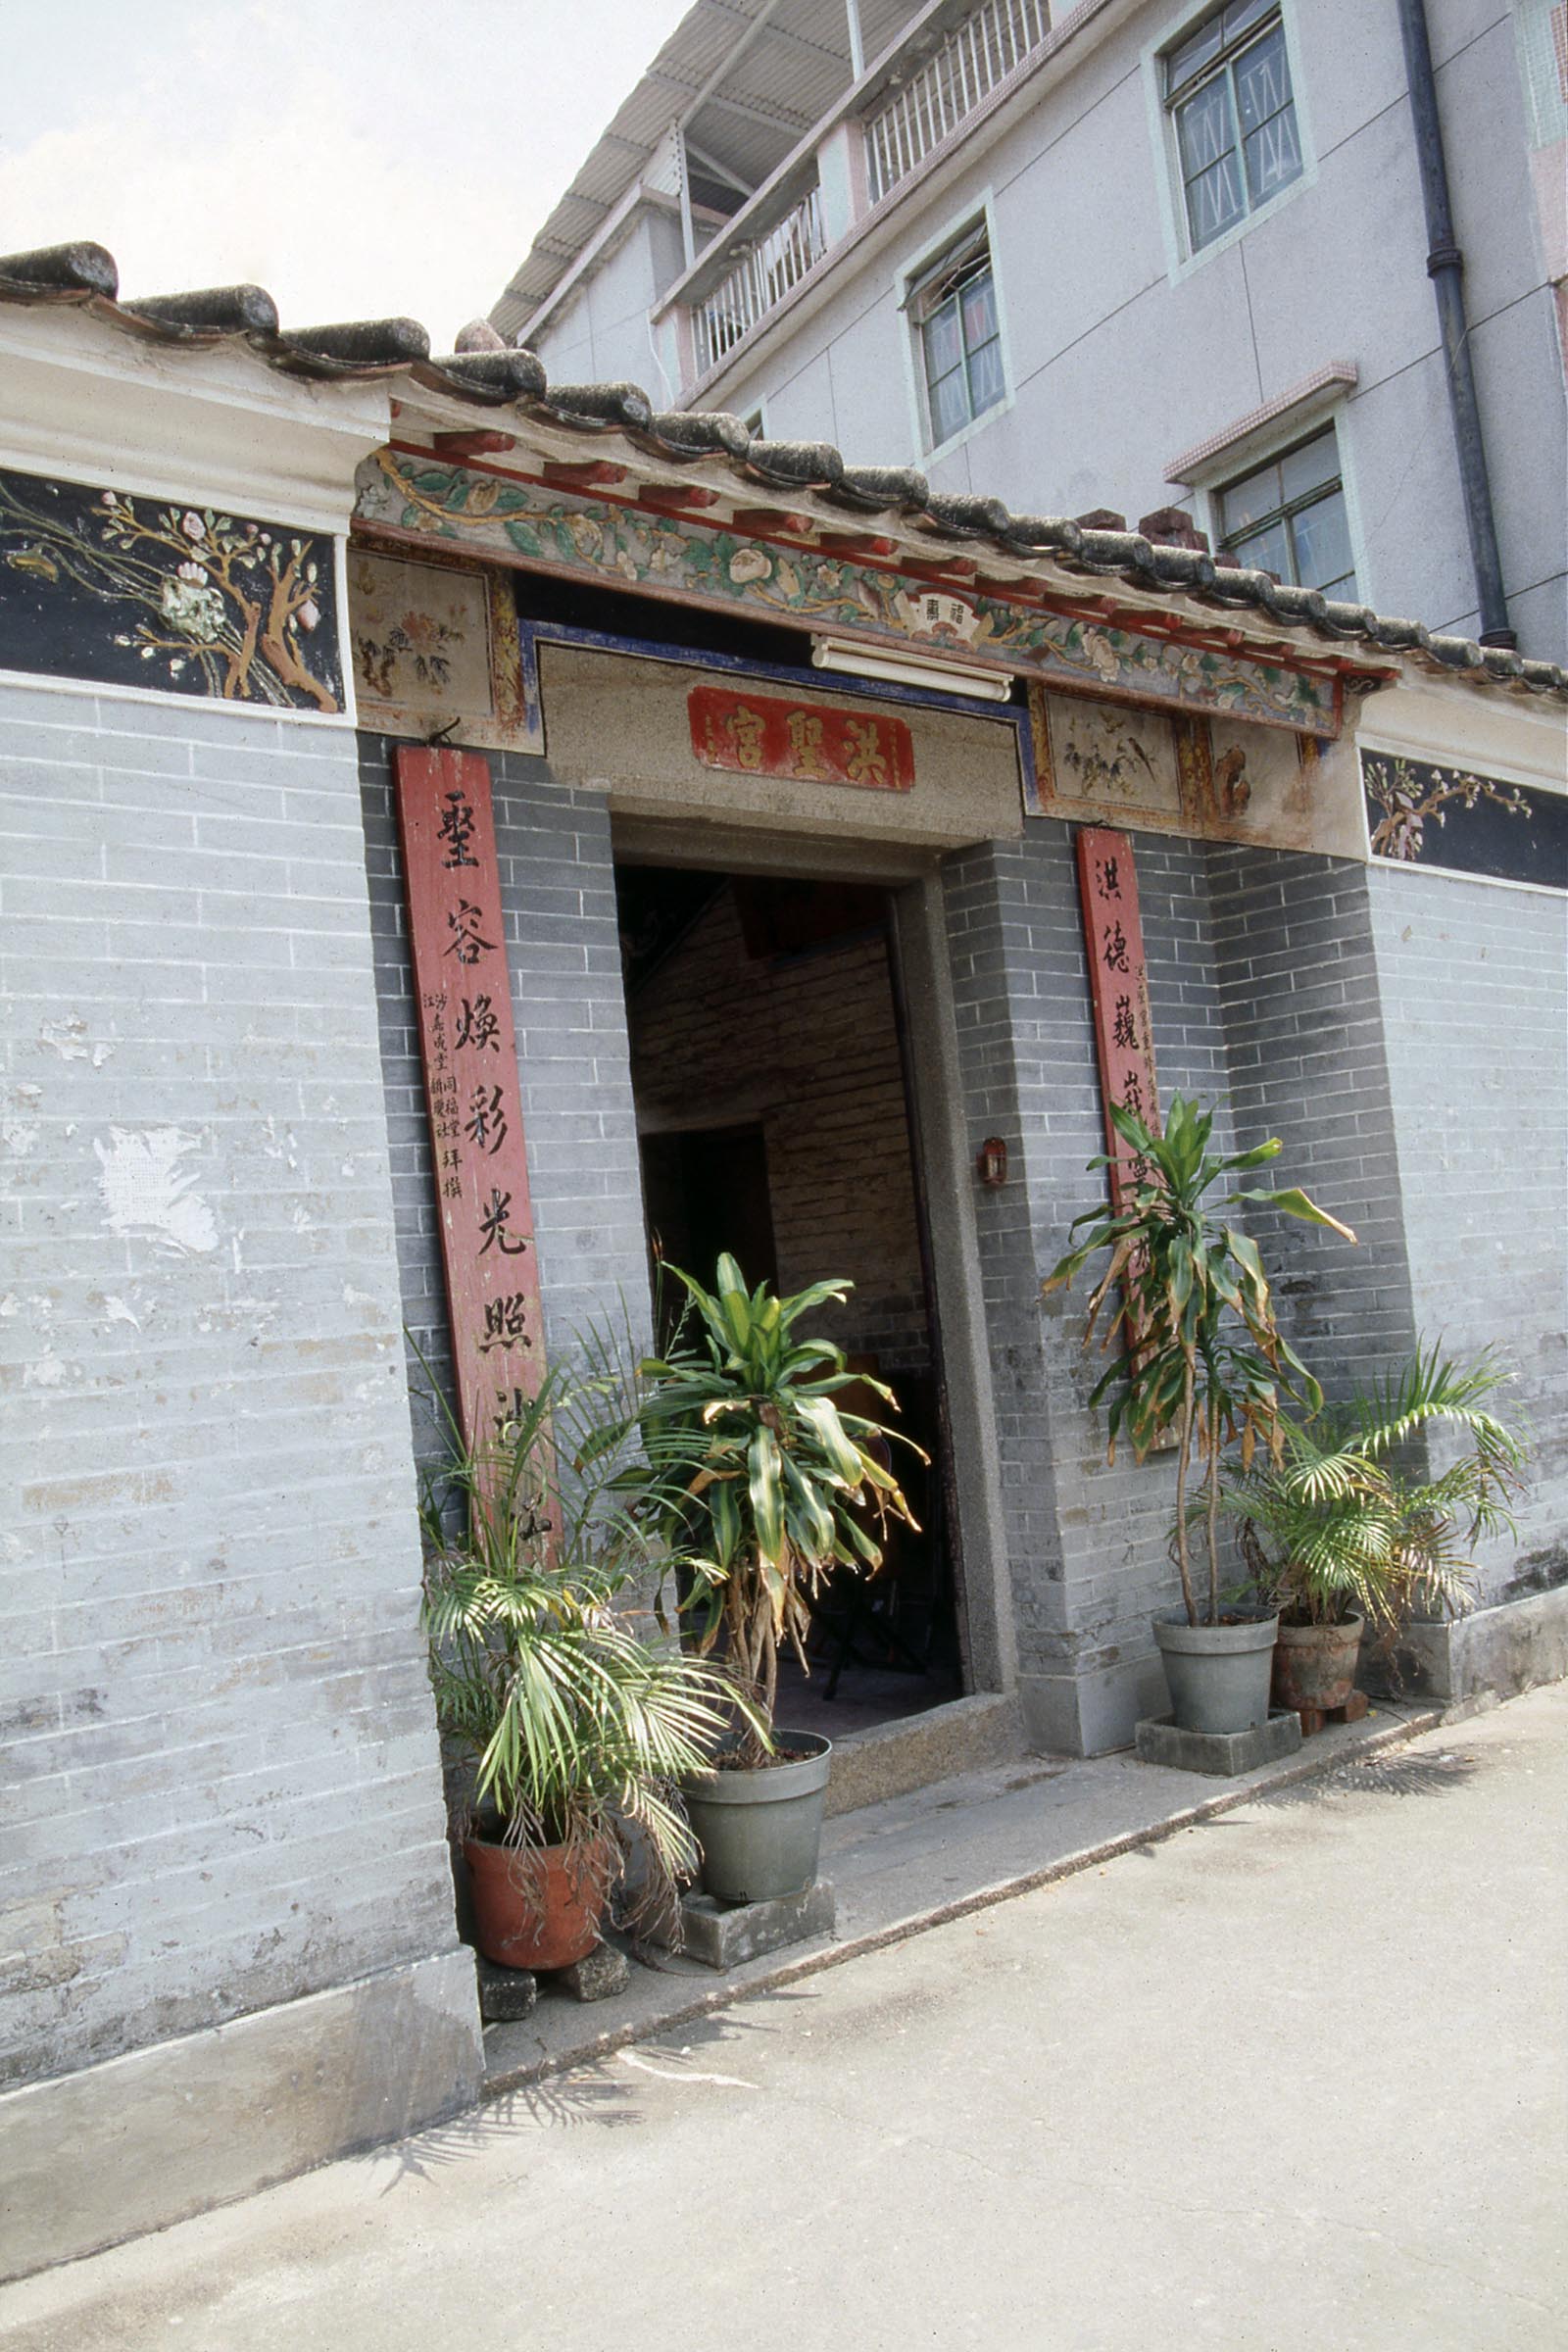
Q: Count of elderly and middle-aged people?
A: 0